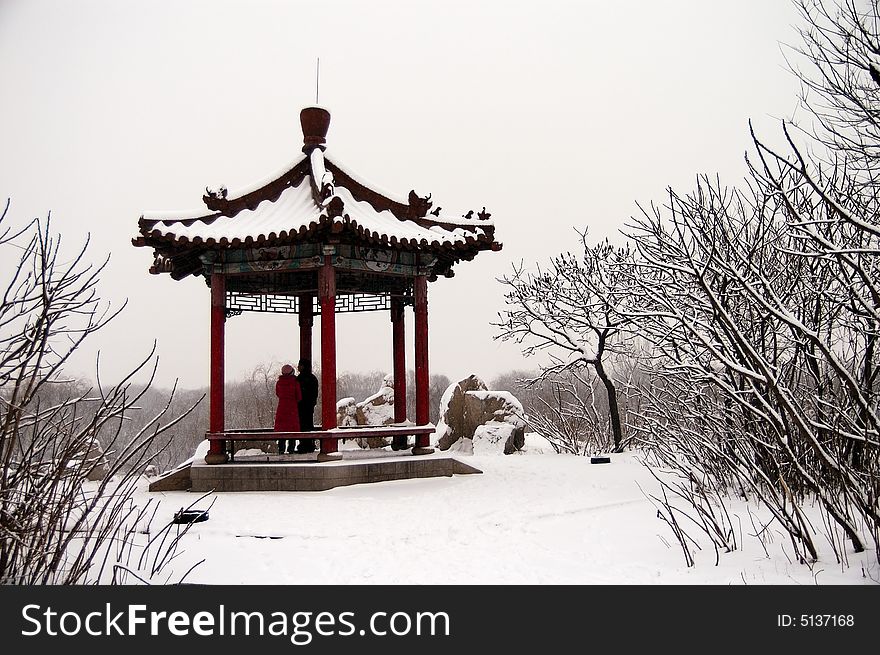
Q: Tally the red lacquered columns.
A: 5